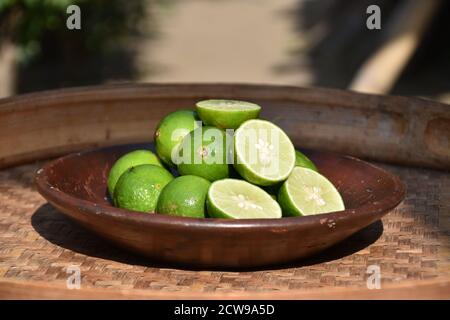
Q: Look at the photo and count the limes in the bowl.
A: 10